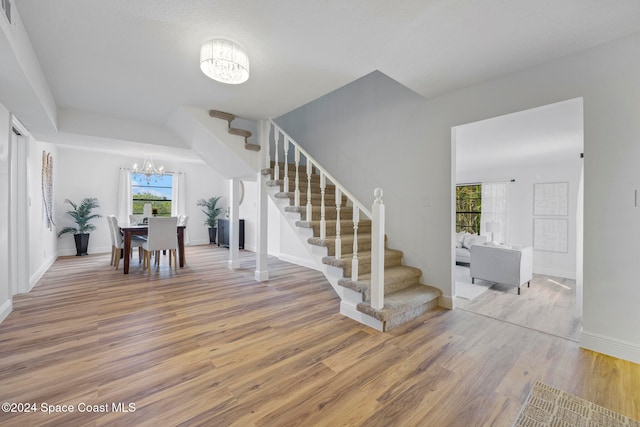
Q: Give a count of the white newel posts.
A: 1